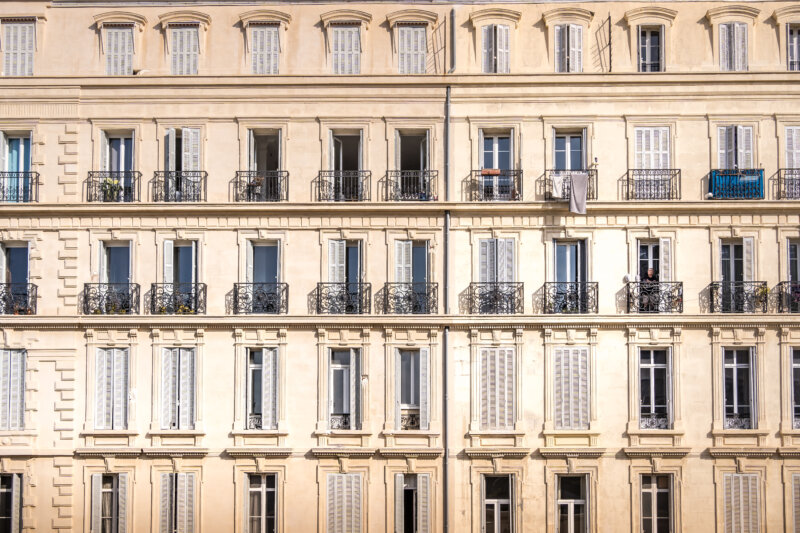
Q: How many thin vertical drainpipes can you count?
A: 1